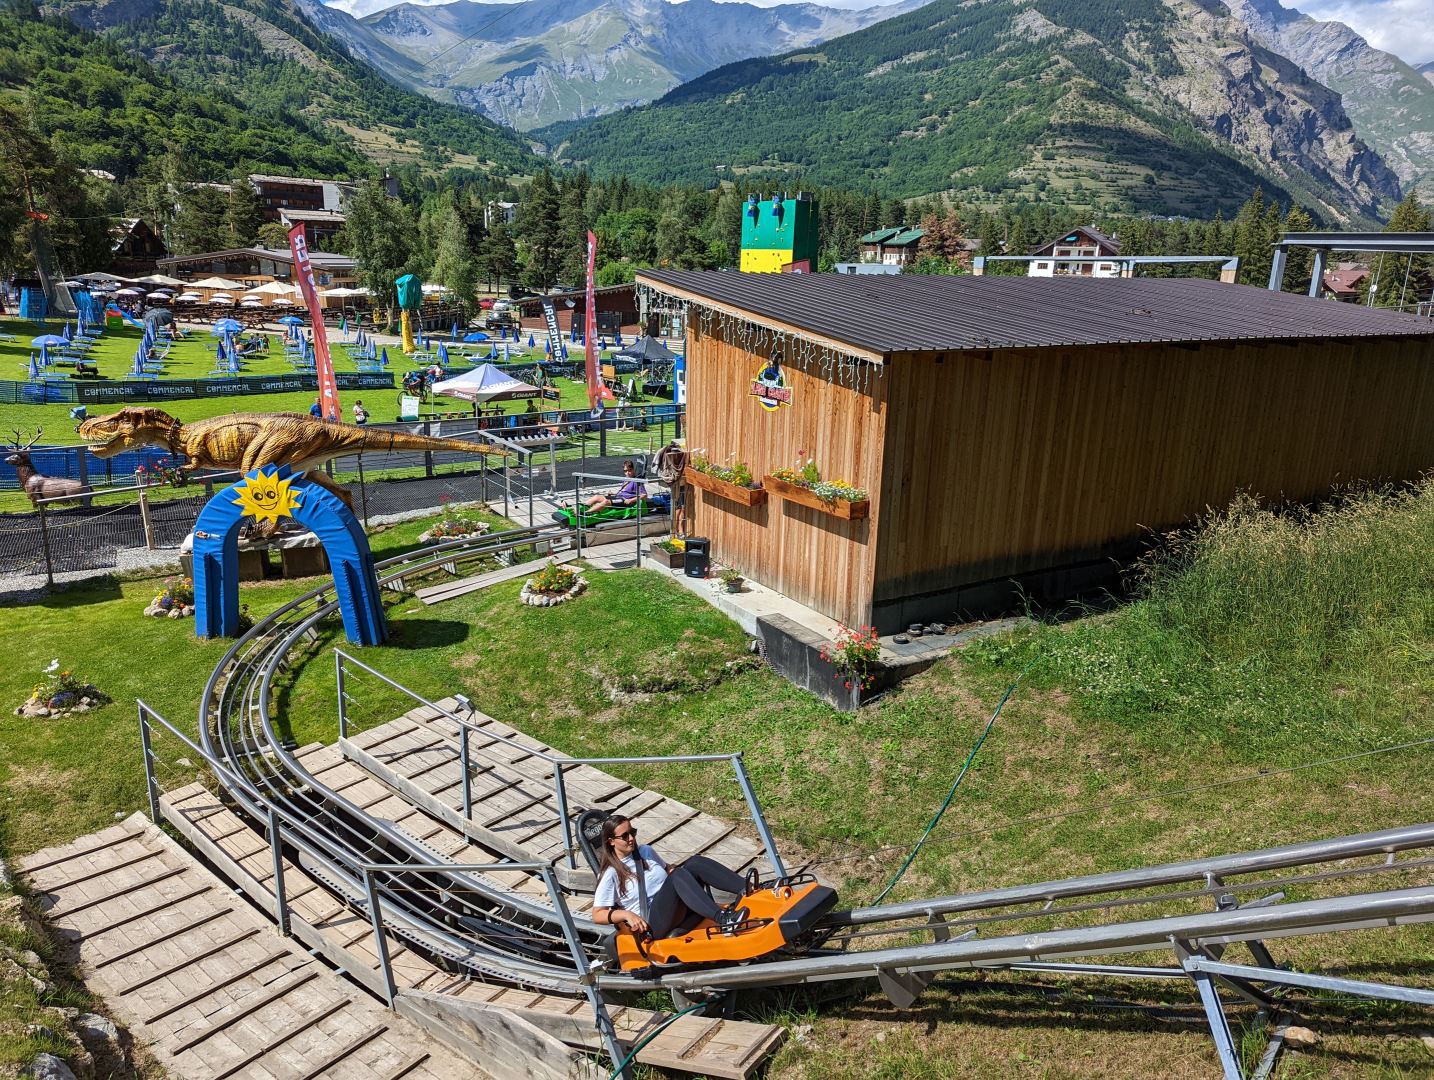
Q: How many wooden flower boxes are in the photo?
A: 3